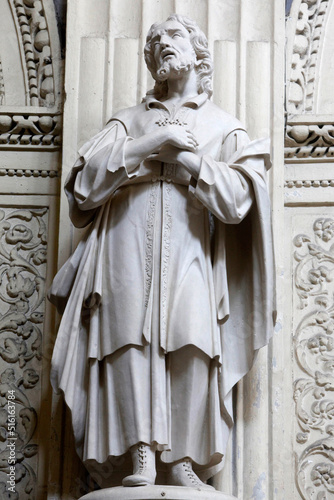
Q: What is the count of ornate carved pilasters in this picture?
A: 2